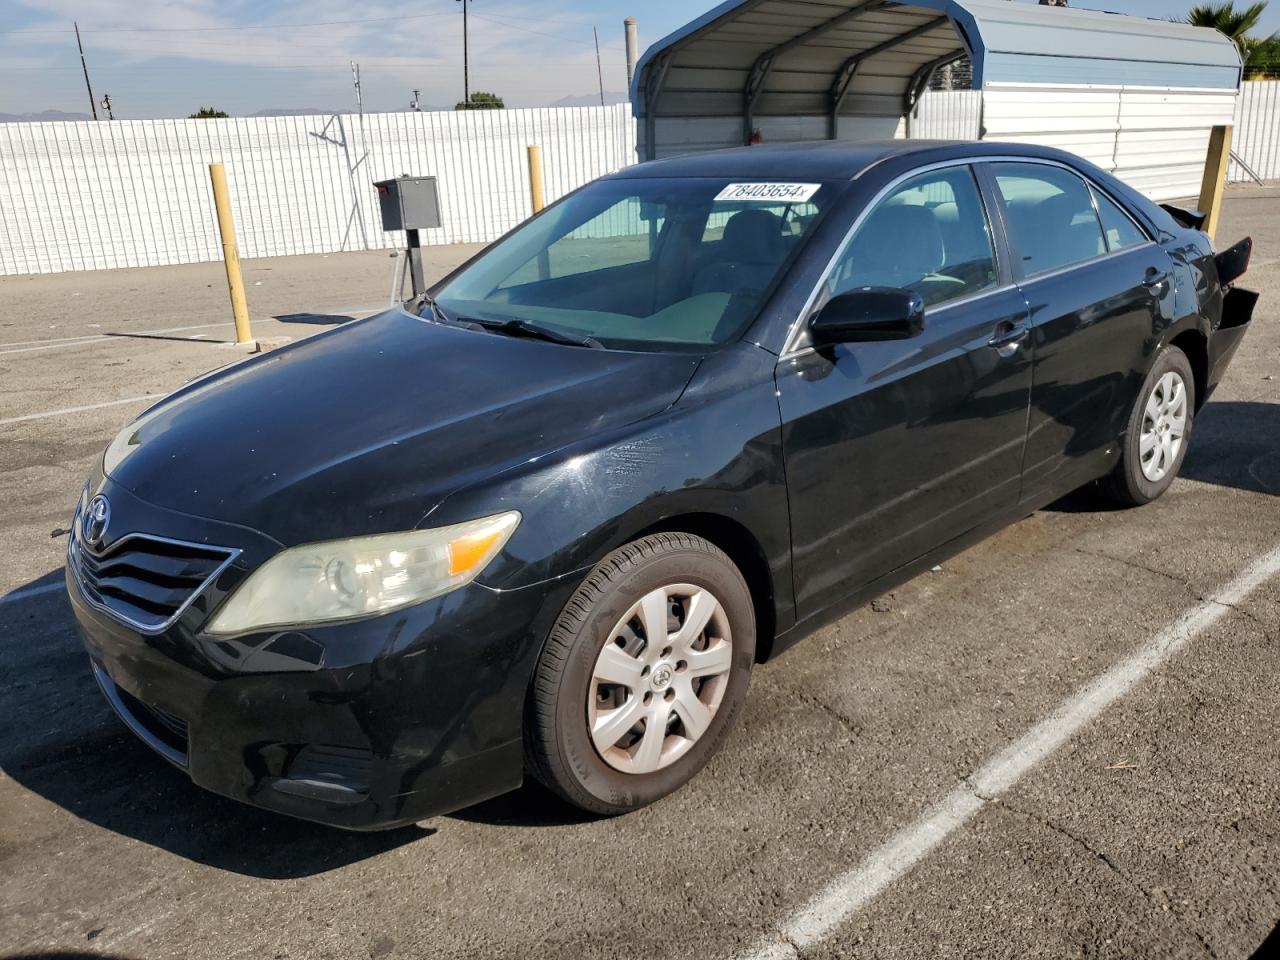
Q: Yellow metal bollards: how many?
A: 3